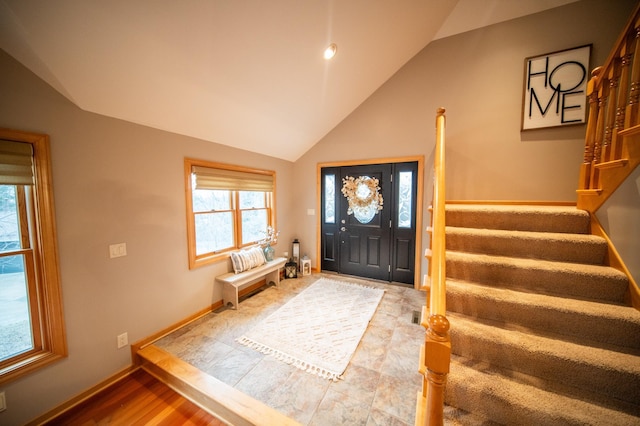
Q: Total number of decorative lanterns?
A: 3